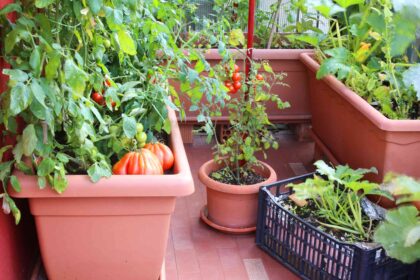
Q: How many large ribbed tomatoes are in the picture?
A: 2